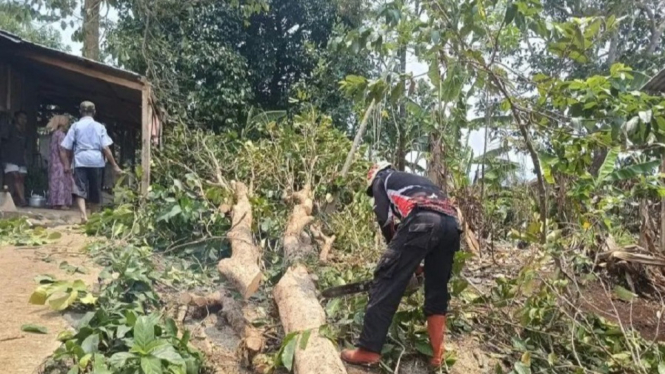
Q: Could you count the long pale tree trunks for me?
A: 2